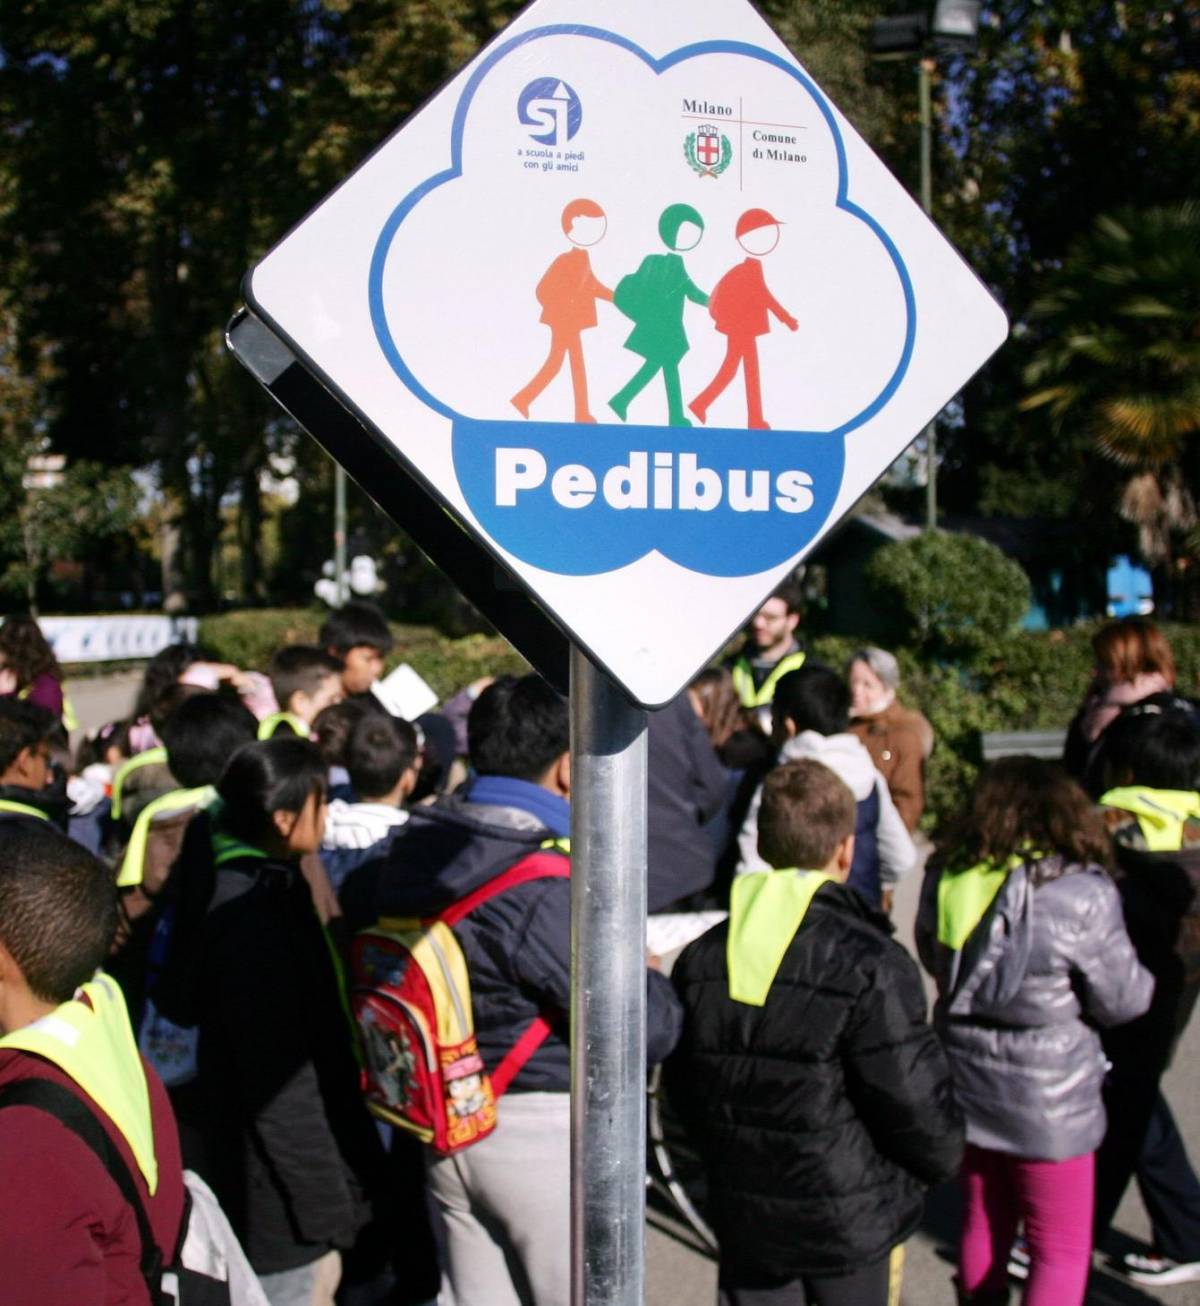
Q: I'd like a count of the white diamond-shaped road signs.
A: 1